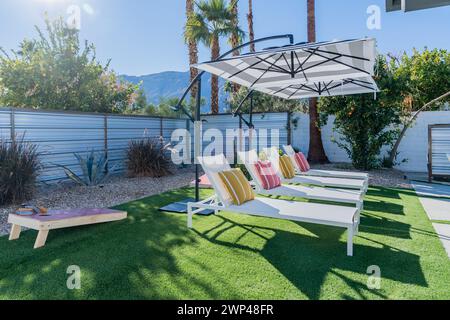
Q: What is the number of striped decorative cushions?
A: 4